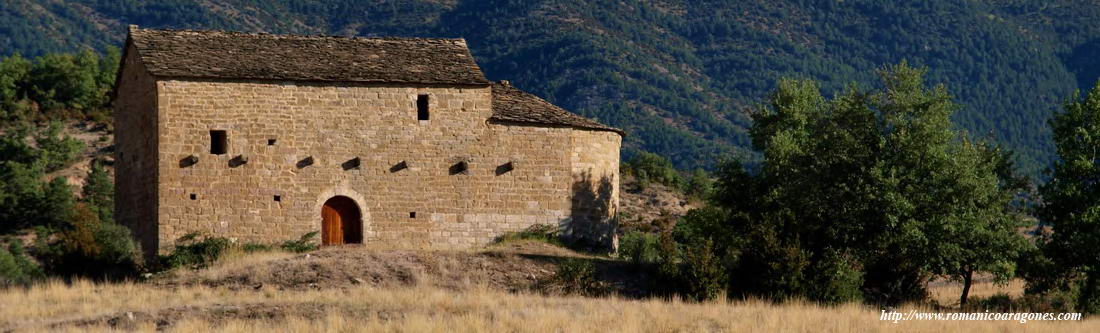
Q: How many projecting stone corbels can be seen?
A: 7